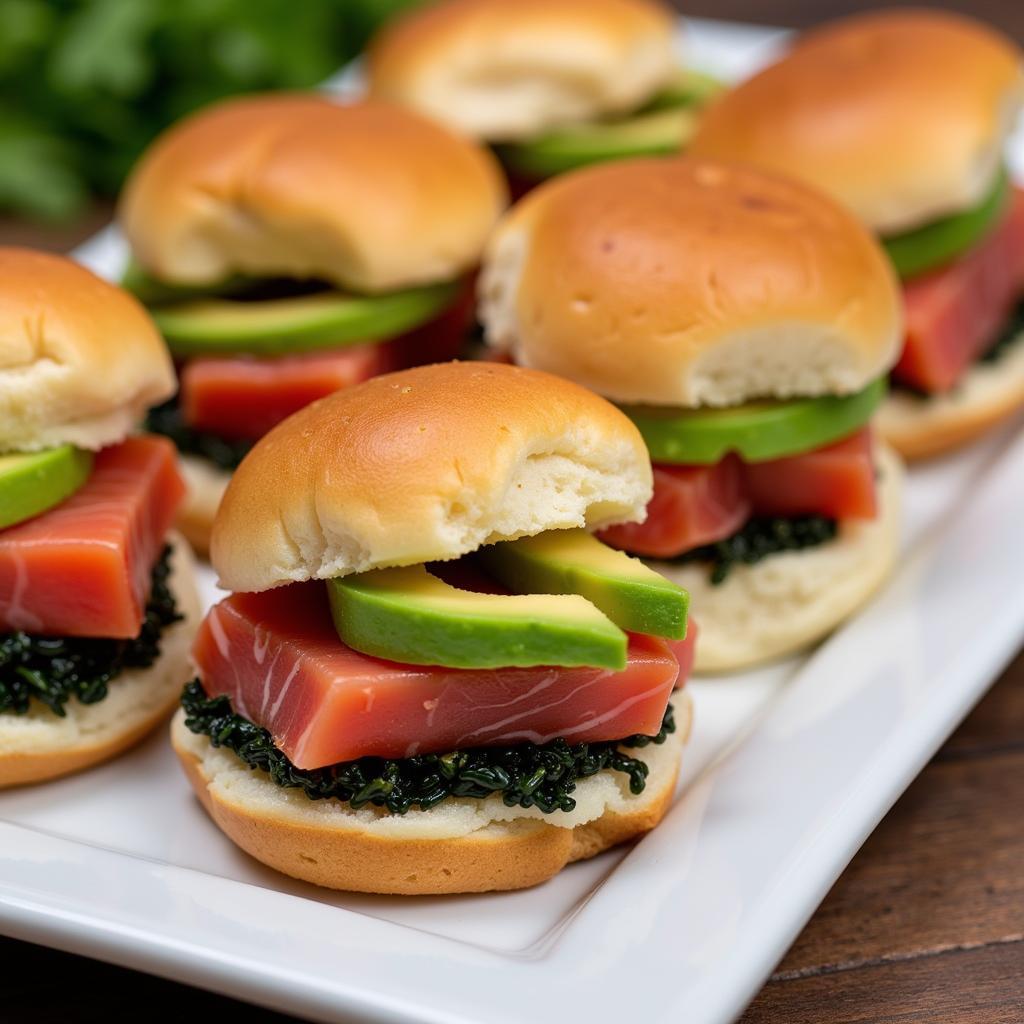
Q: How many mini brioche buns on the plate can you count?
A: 6